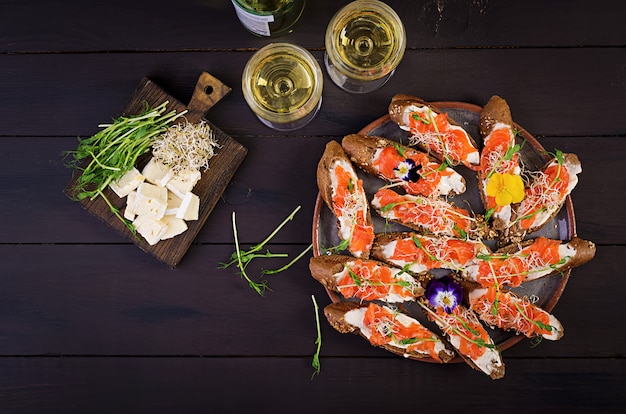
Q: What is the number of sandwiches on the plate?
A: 12